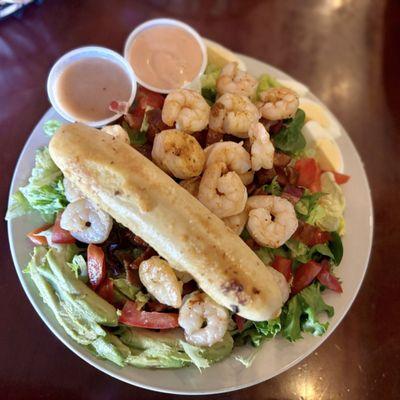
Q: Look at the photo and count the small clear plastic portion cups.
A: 2